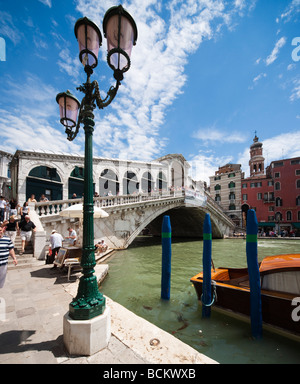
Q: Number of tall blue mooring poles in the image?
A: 3